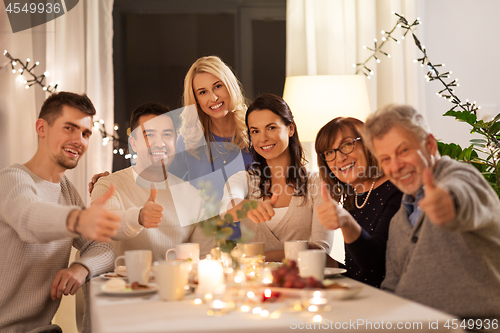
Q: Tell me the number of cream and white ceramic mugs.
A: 6